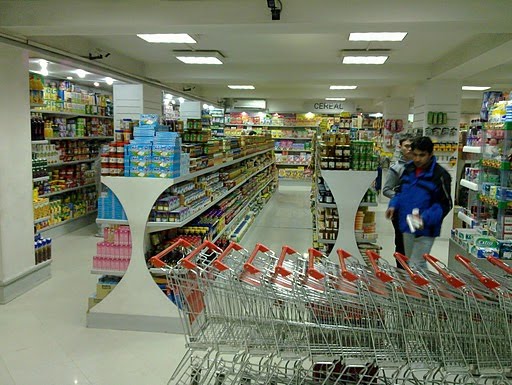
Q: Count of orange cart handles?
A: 12